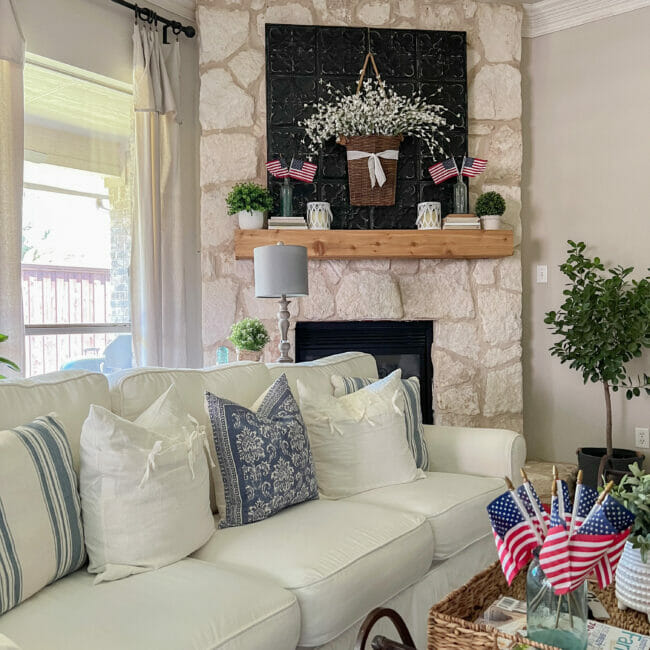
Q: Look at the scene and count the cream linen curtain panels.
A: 2